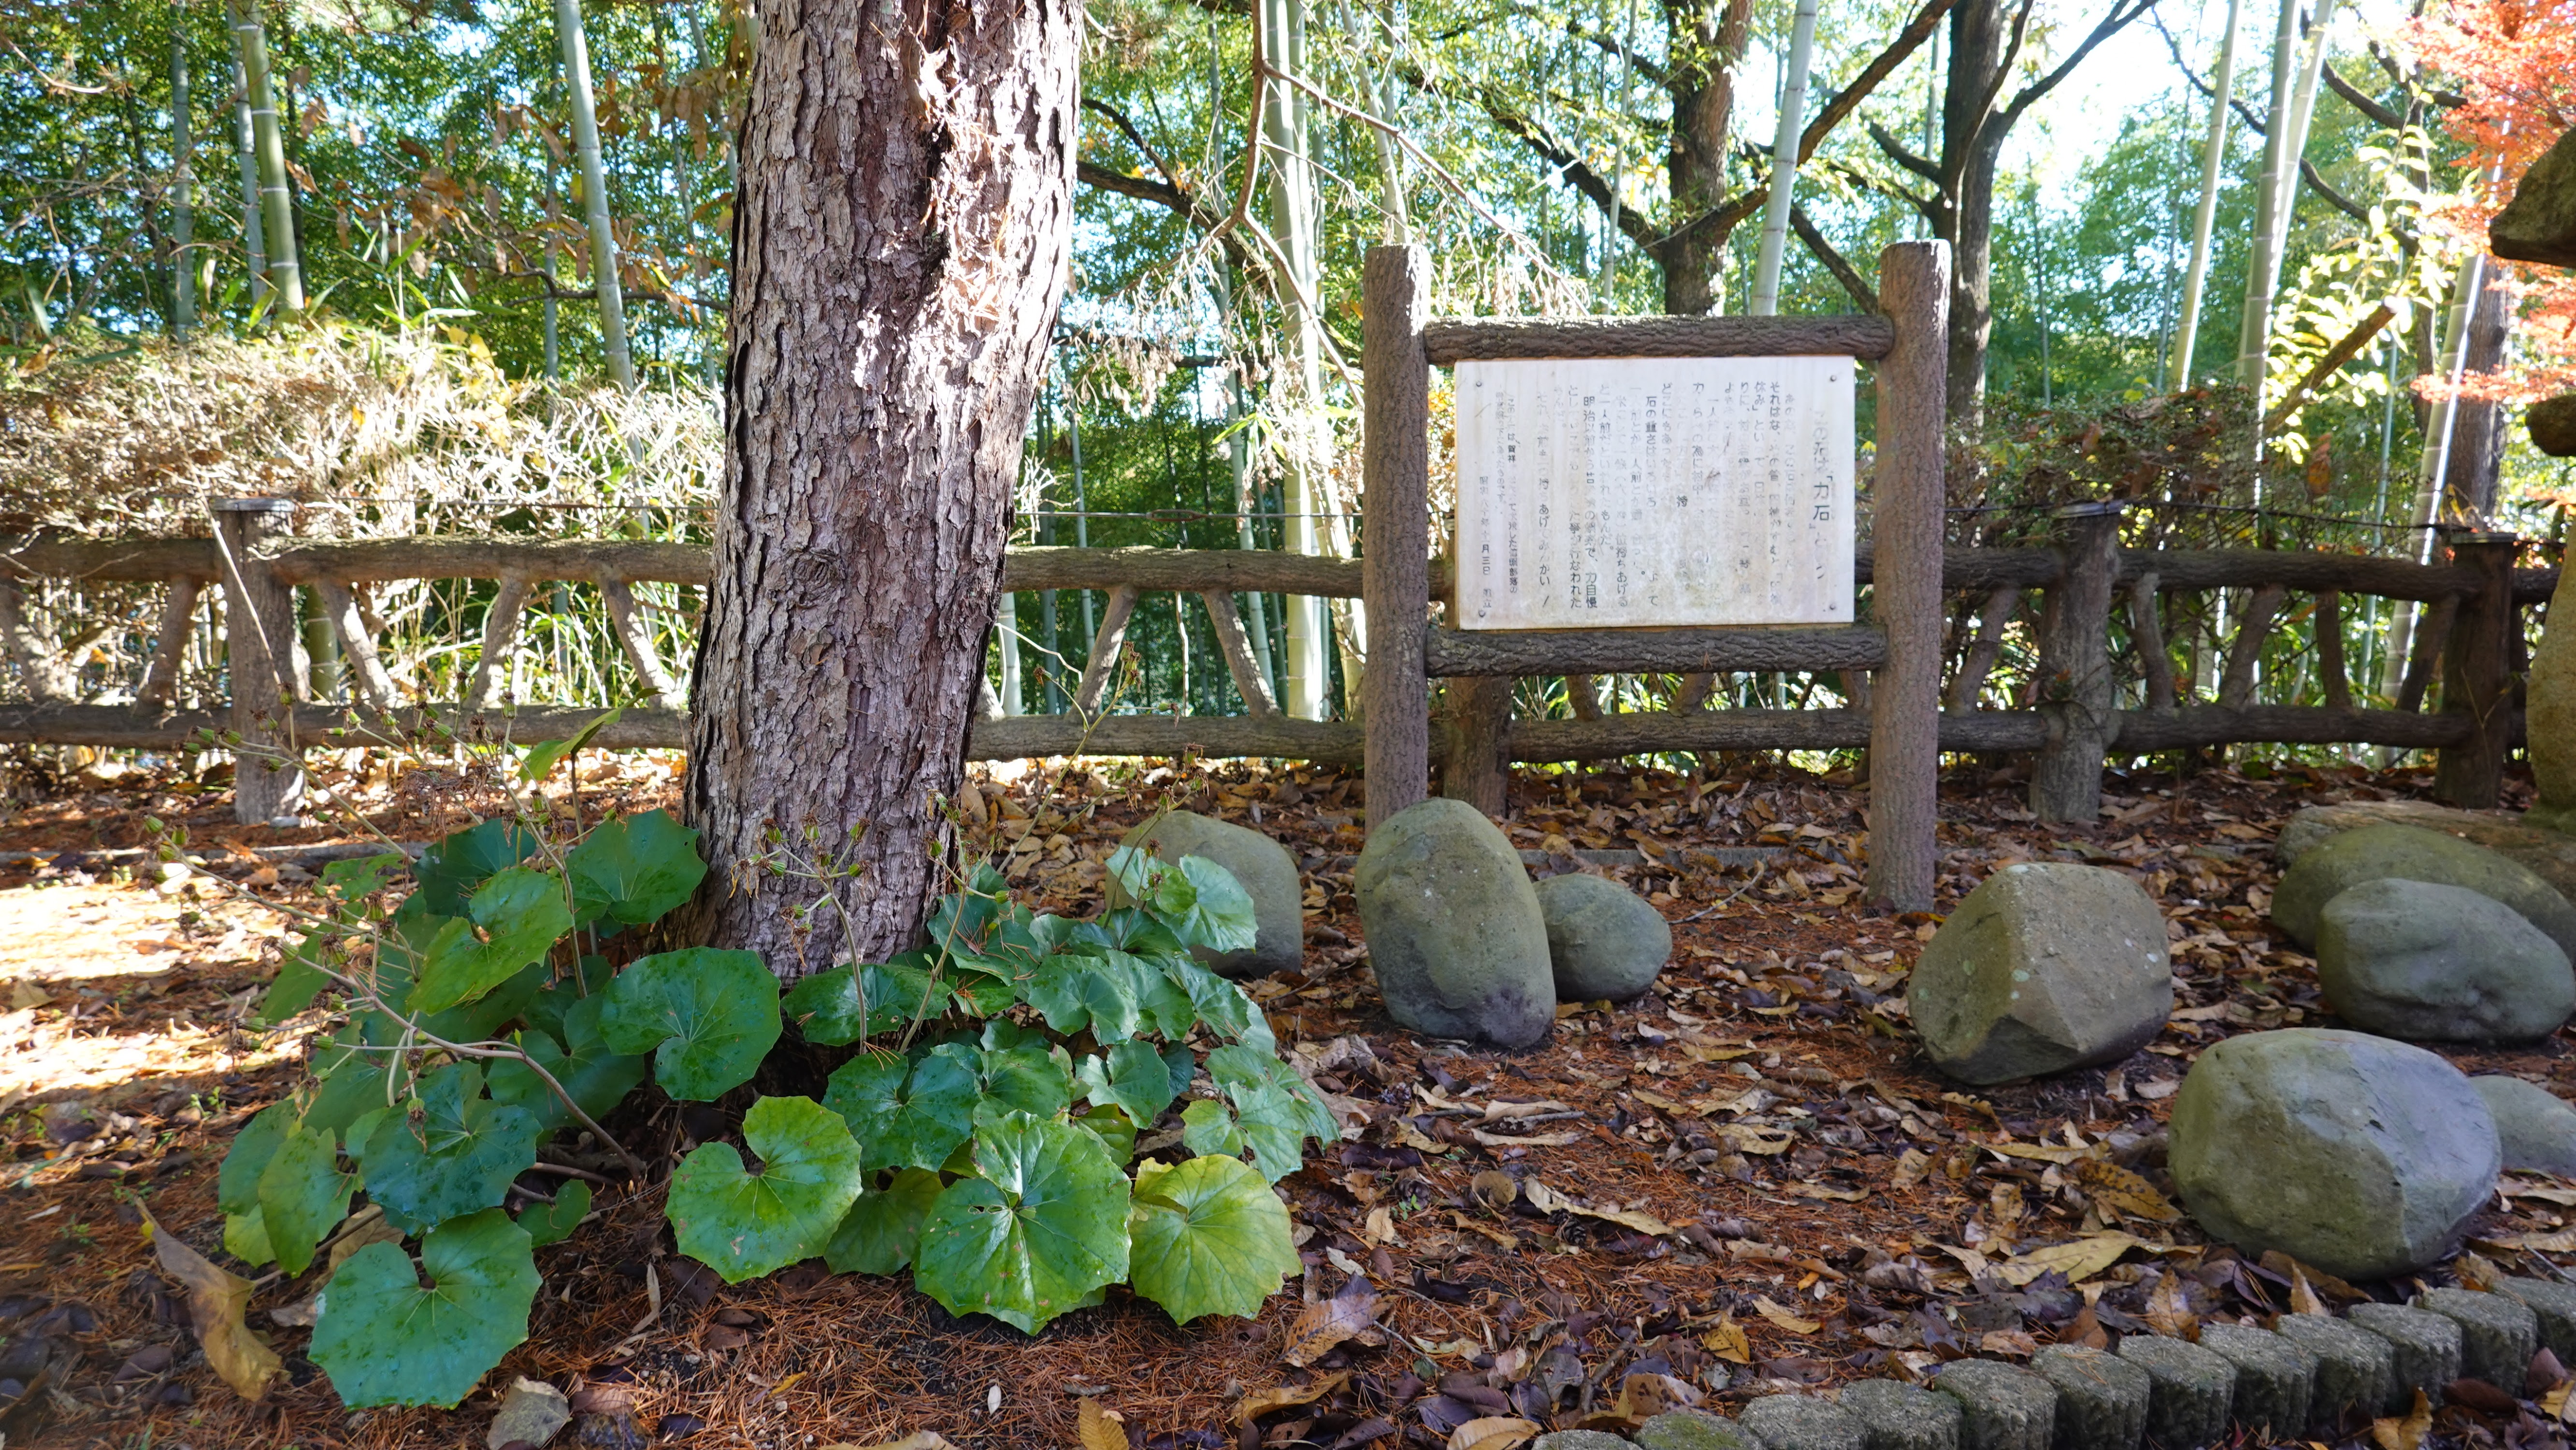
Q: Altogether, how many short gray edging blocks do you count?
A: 12